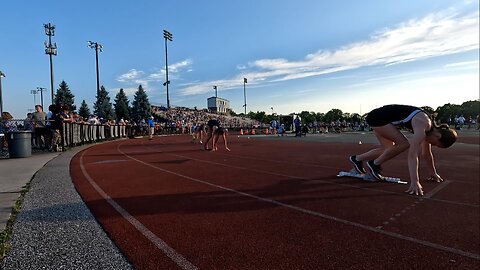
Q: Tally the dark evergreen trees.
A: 5